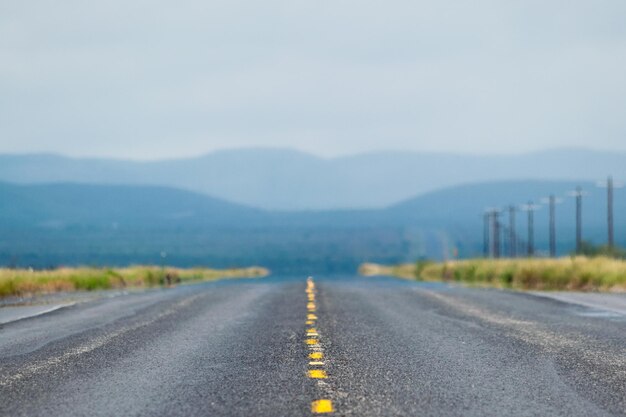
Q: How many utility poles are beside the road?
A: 7